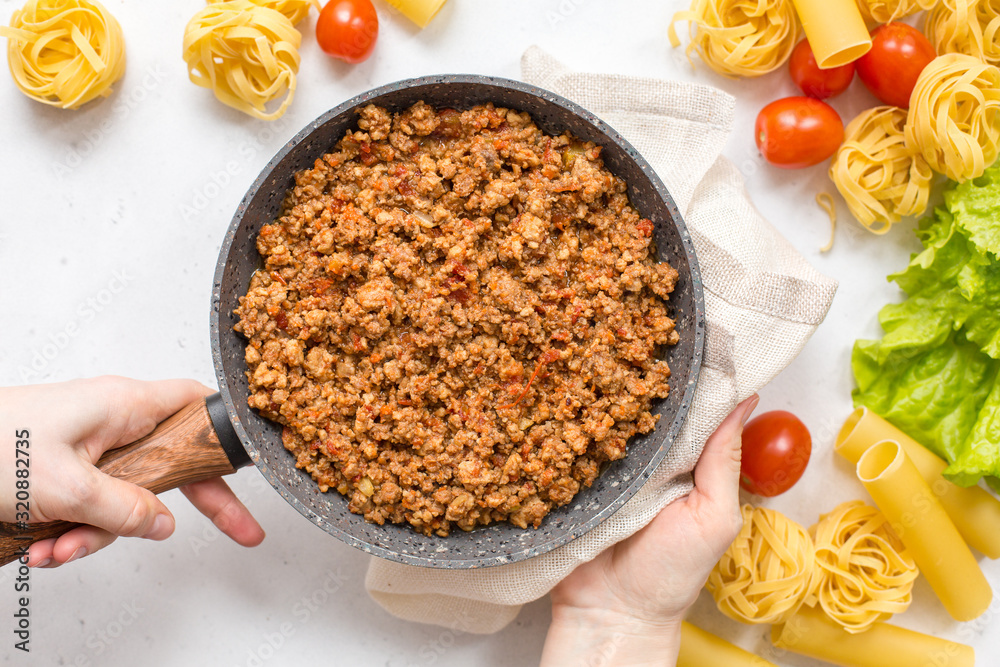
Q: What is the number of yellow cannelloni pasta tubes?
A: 6